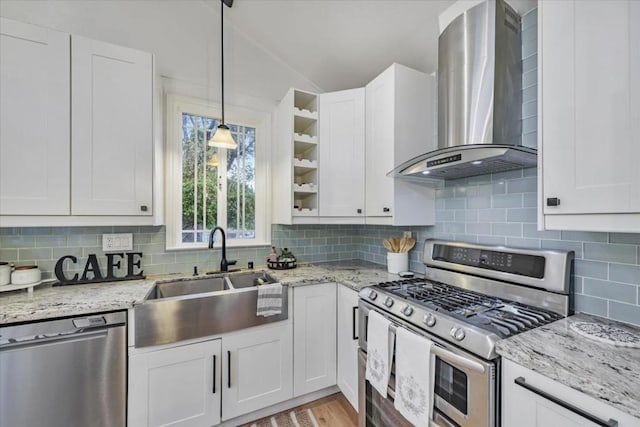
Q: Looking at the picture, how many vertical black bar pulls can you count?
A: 3